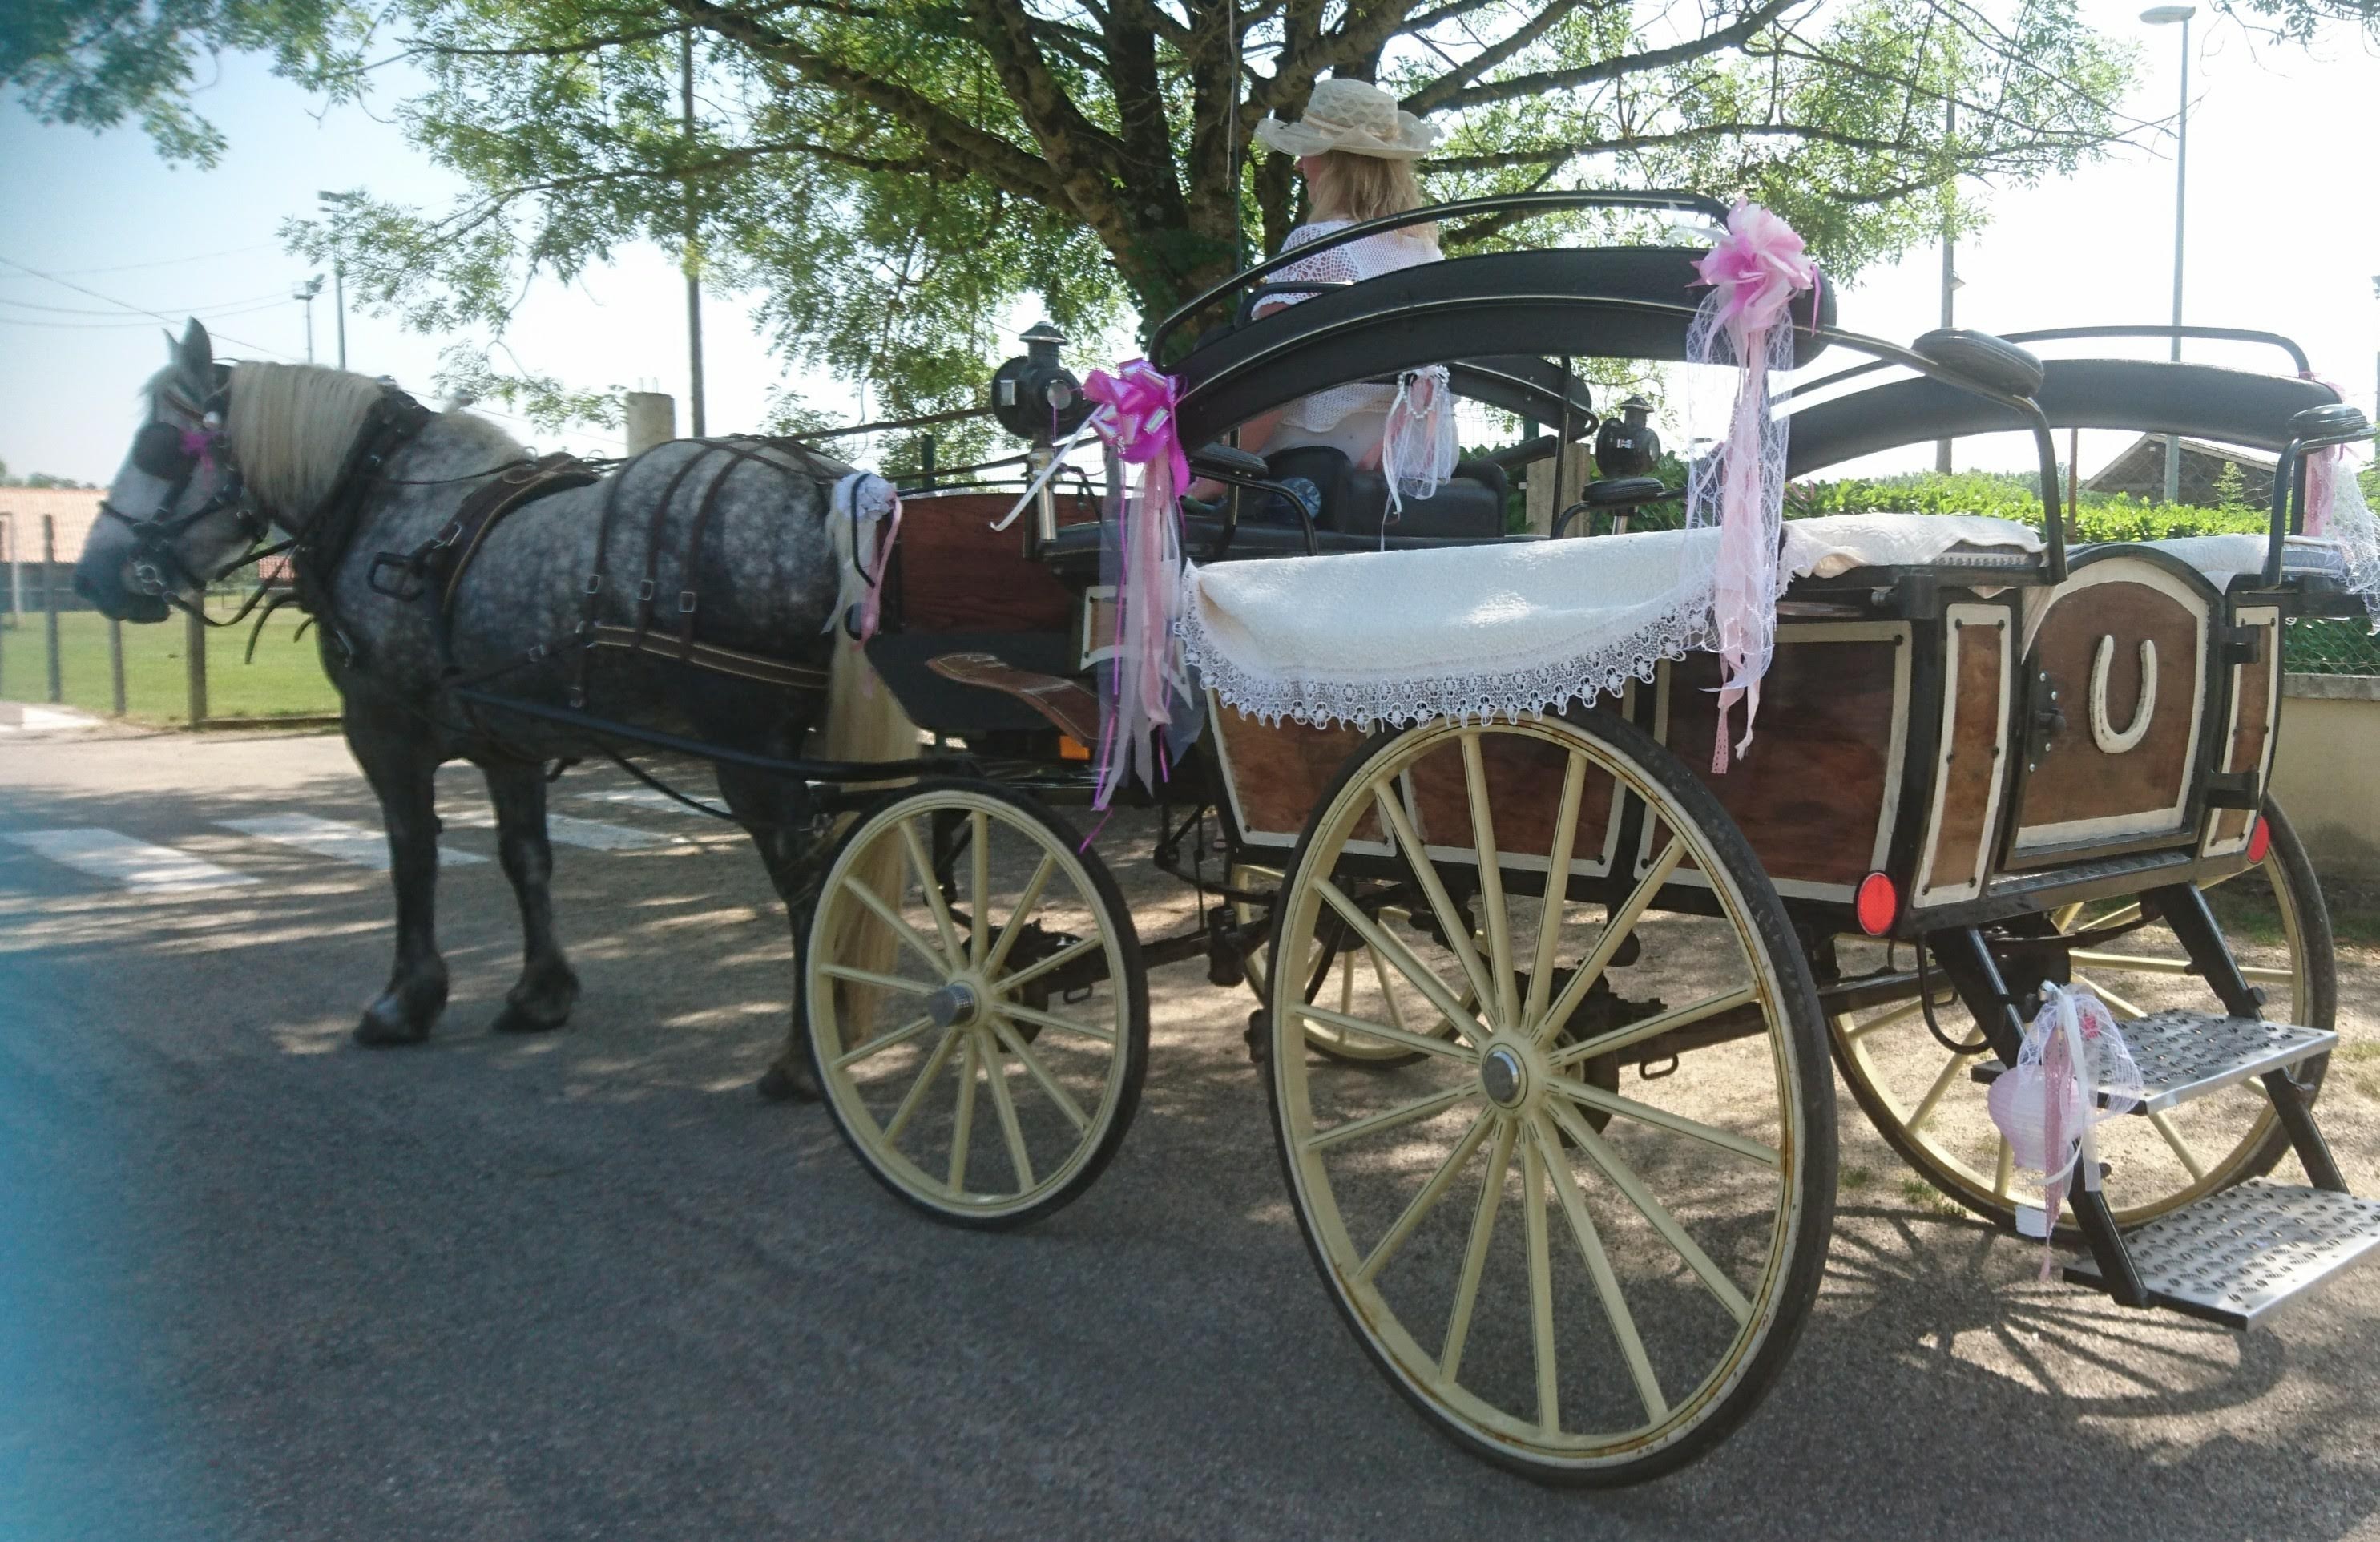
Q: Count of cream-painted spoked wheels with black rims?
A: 4